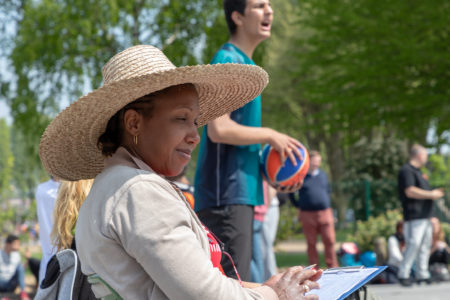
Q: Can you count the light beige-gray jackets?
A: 1